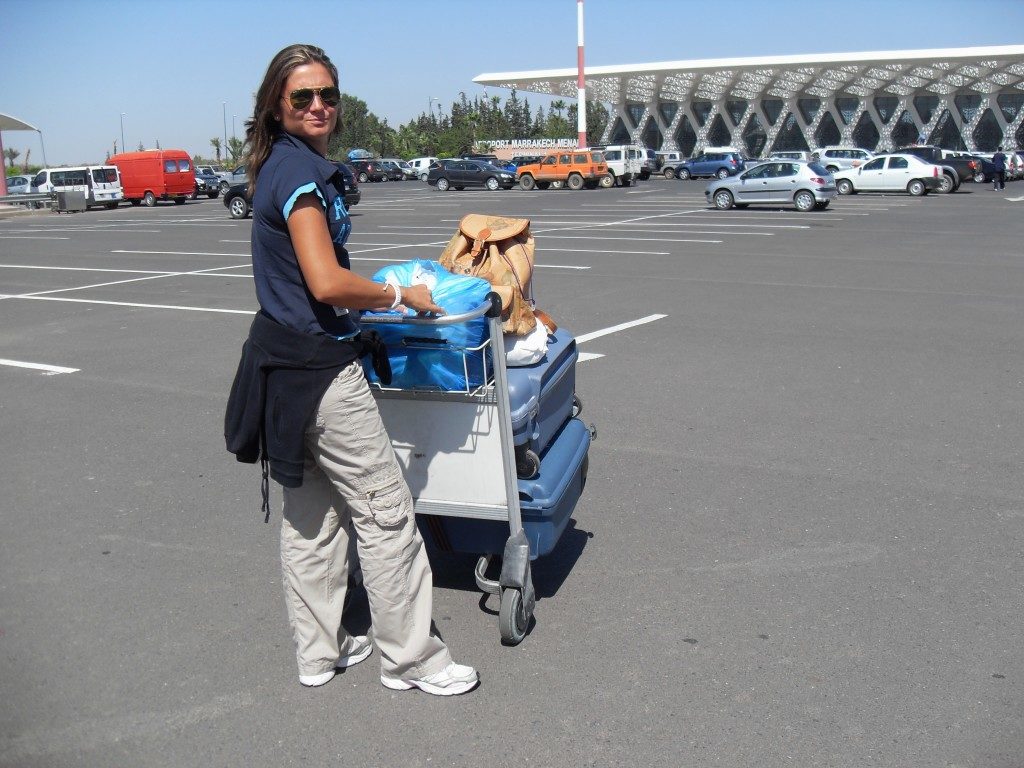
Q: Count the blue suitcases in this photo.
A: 2